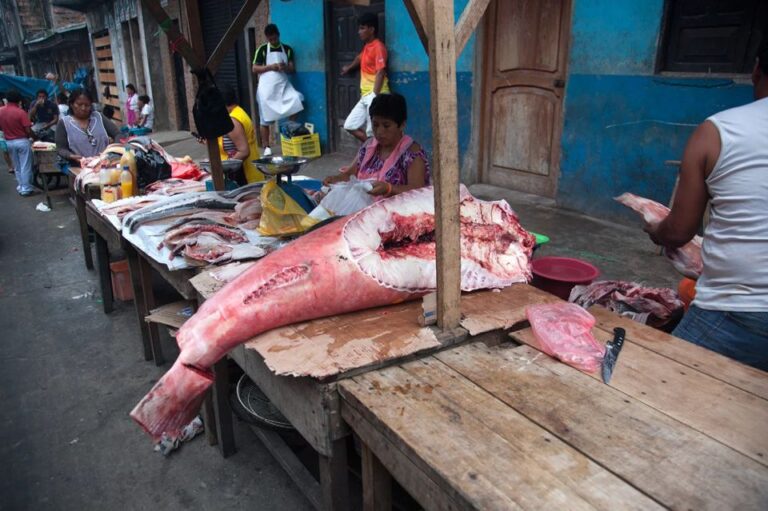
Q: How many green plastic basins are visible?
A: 1